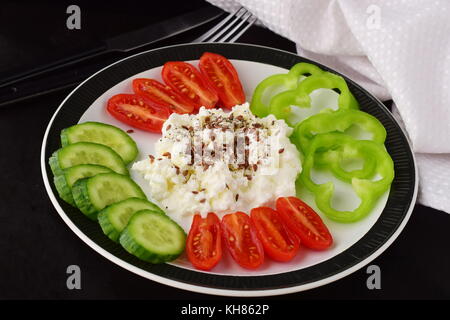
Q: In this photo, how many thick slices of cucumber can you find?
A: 6